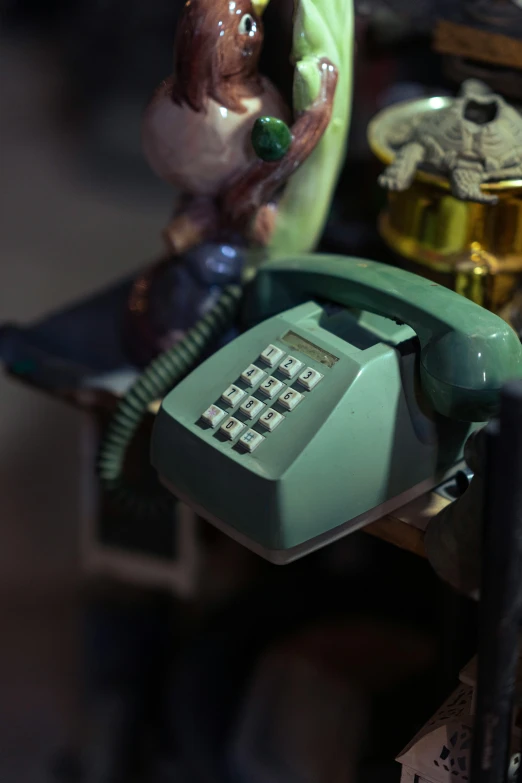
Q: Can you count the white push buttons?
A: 12